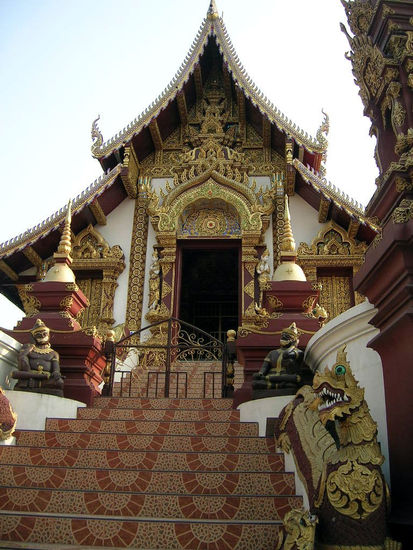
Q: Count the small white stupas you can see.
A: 2